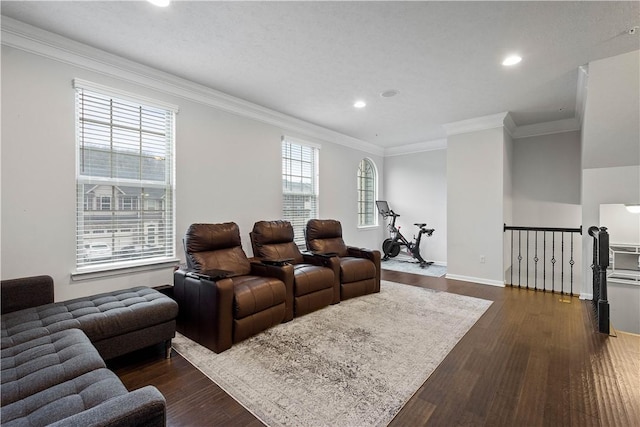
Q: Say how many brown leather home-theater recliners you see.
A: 3